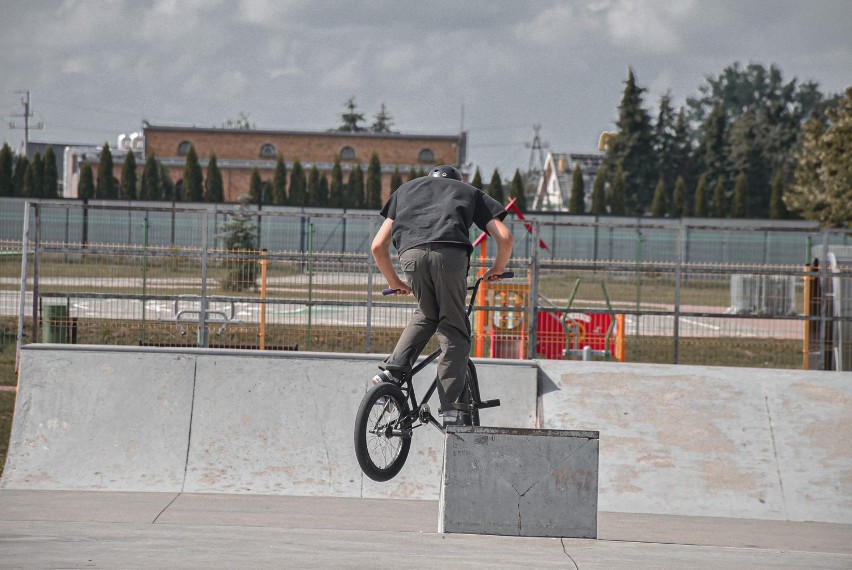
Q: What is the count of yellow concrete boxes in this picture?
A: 0